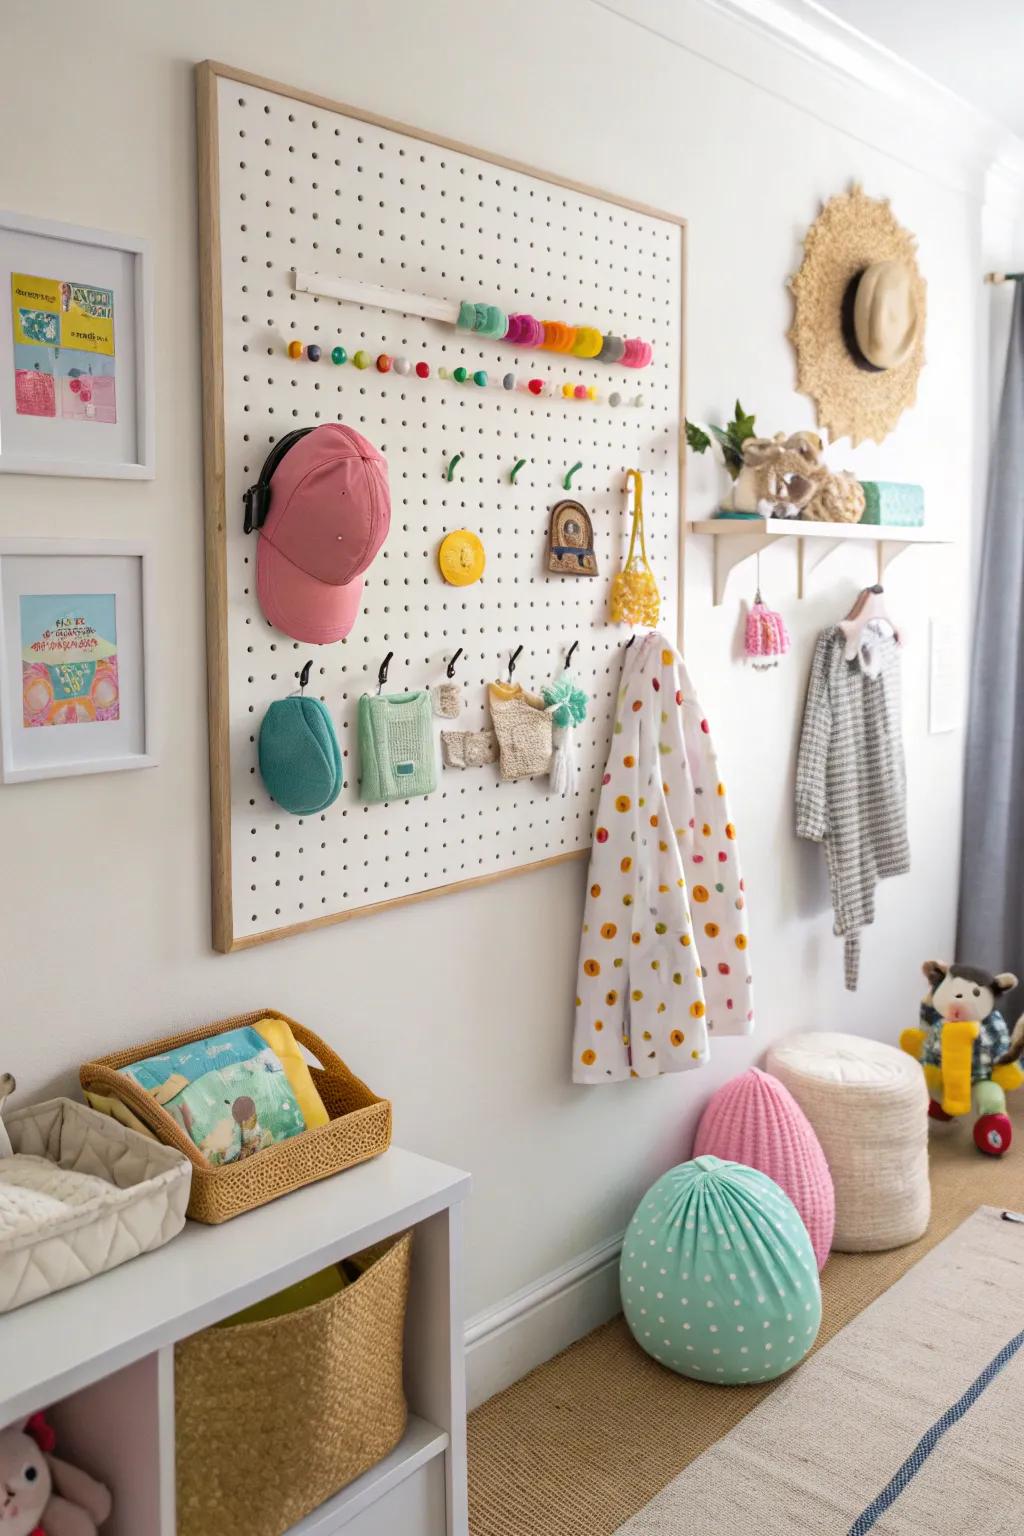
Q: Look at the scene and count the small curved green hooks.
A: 3